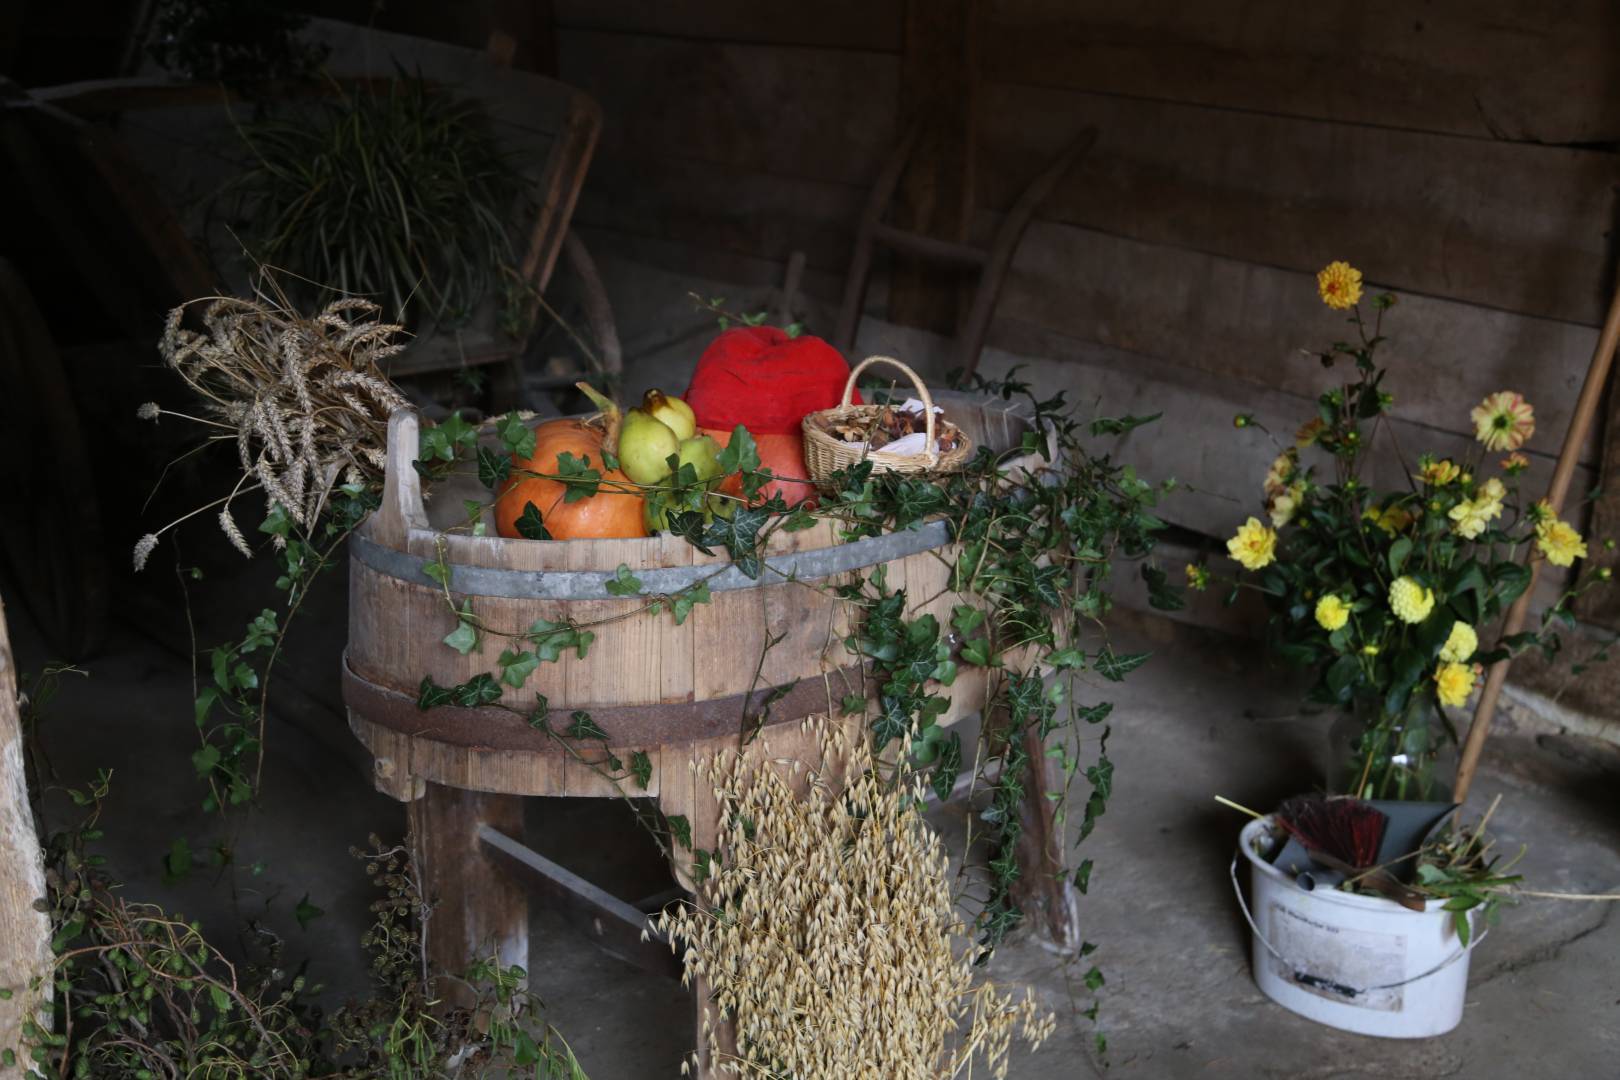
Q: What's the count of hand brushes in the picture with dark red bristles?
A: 1